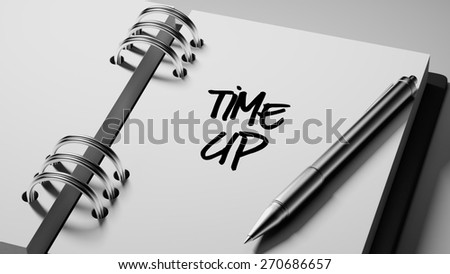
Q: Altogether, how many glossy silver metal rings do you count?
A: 6